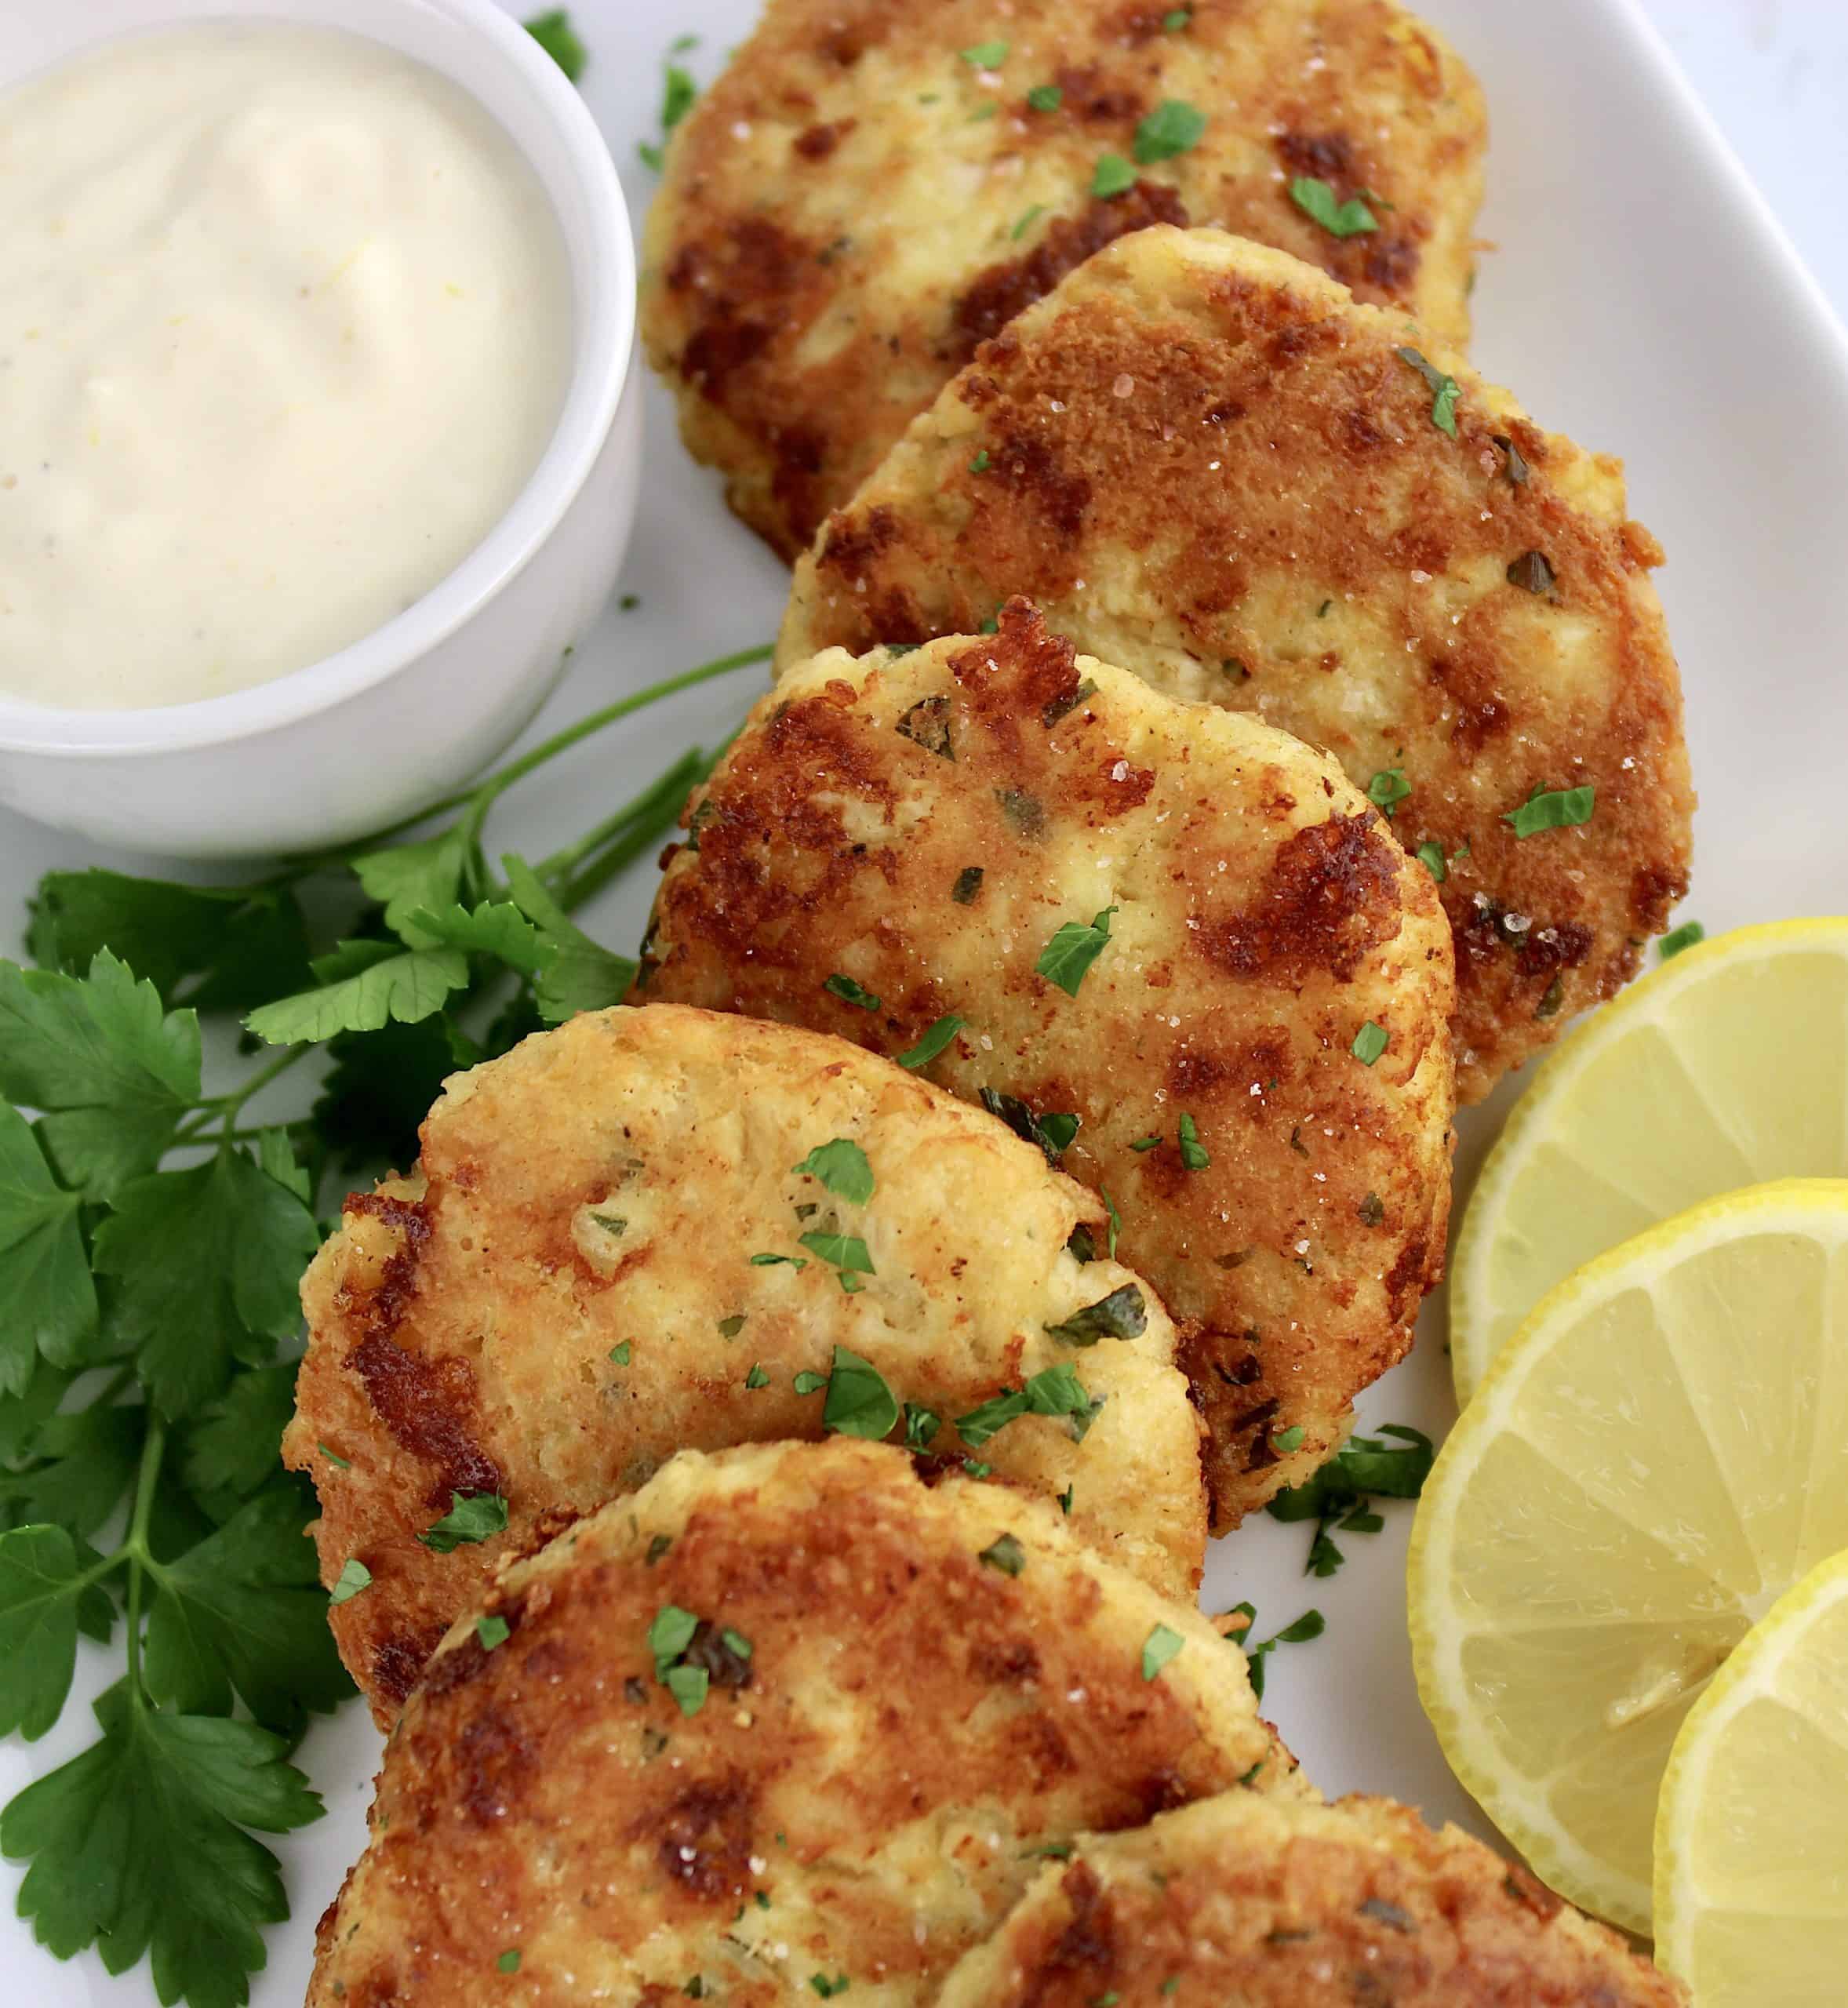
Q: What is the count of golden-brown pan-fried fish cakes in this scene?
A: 6